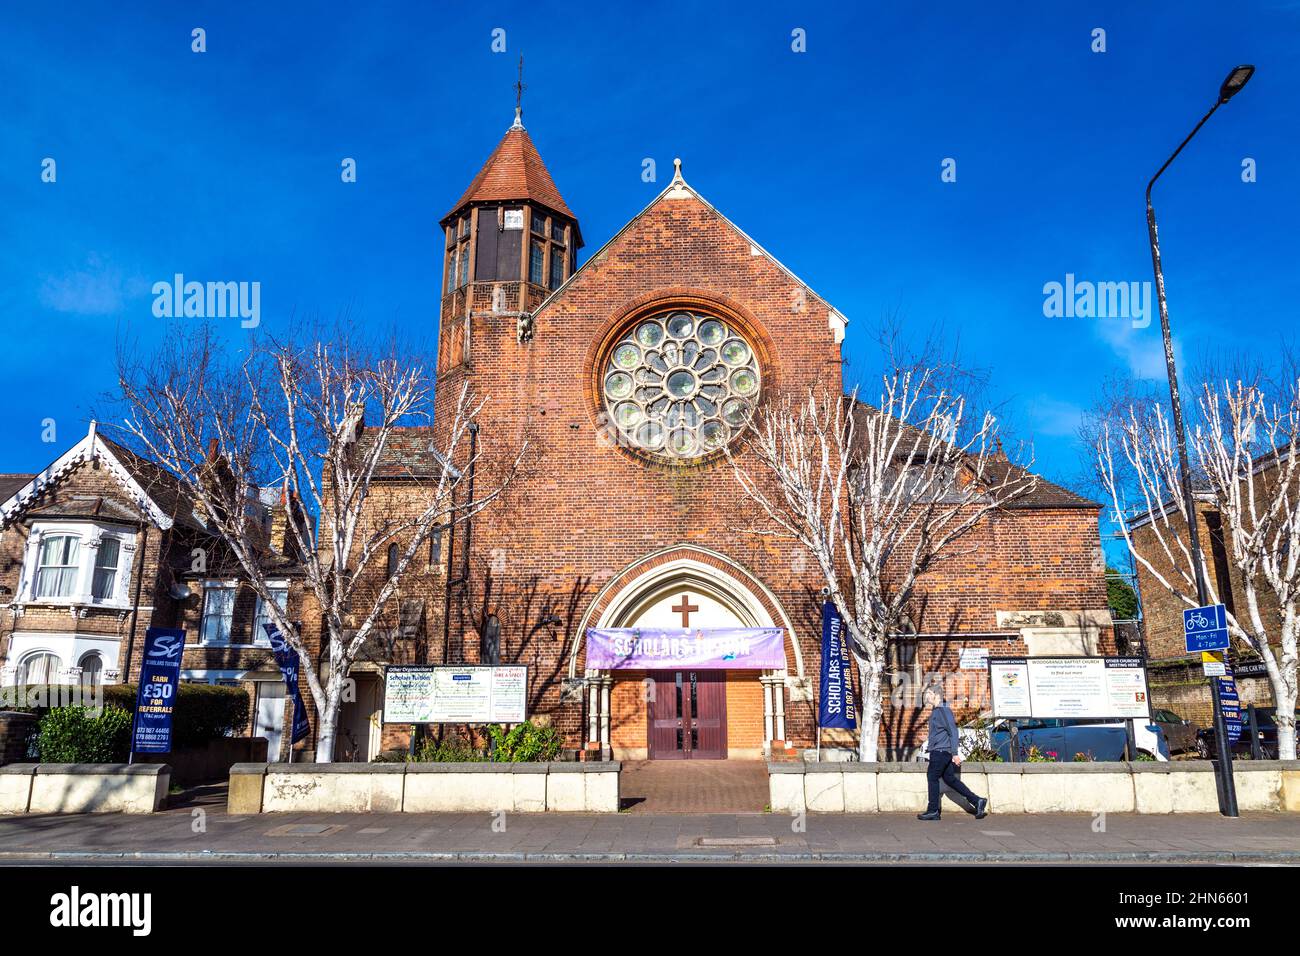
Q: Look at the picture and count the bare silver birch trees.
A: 3